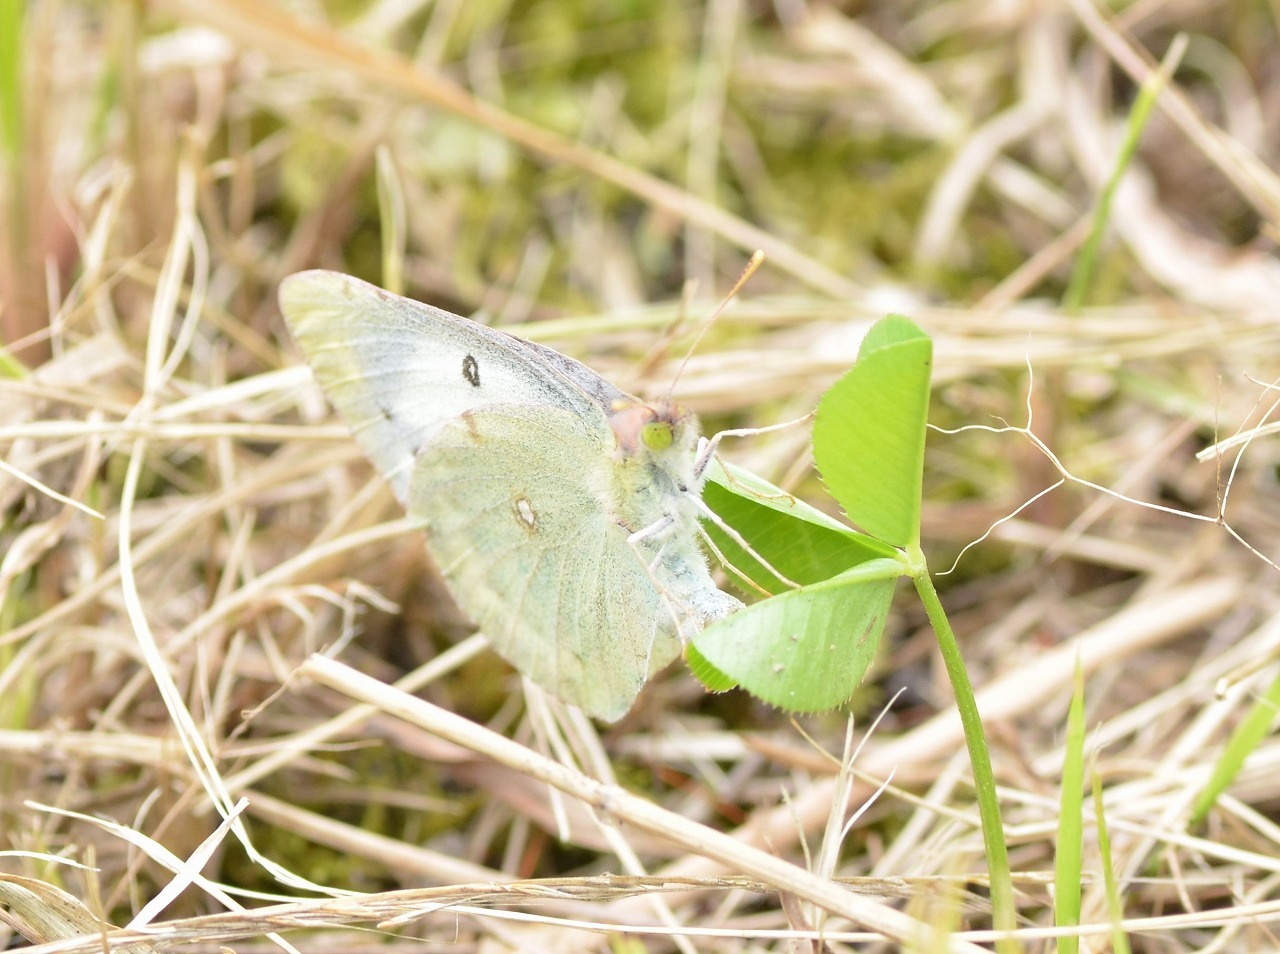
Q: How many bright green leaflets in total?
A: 3